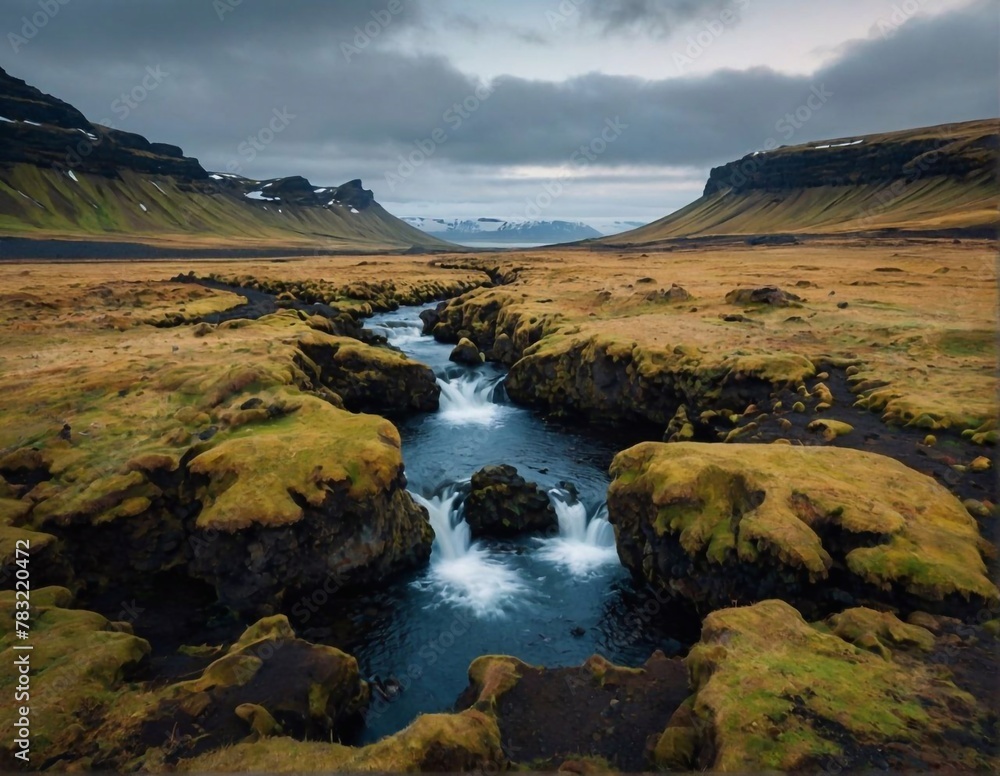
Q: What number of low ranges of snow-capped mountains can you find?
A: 1